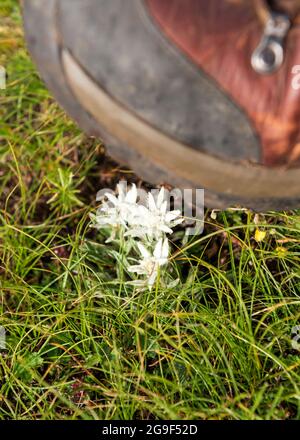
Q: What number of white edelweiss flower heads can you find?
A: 3